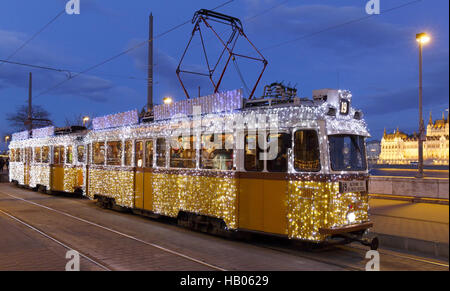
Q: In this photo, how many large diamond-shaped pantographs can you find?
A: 1